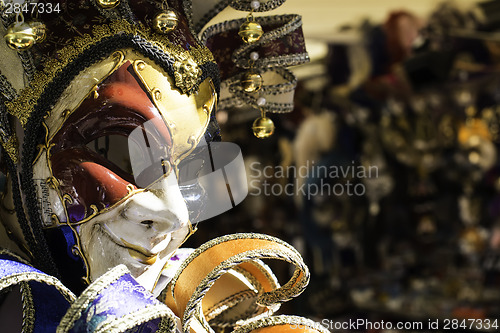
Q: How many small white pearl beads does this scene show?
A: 3